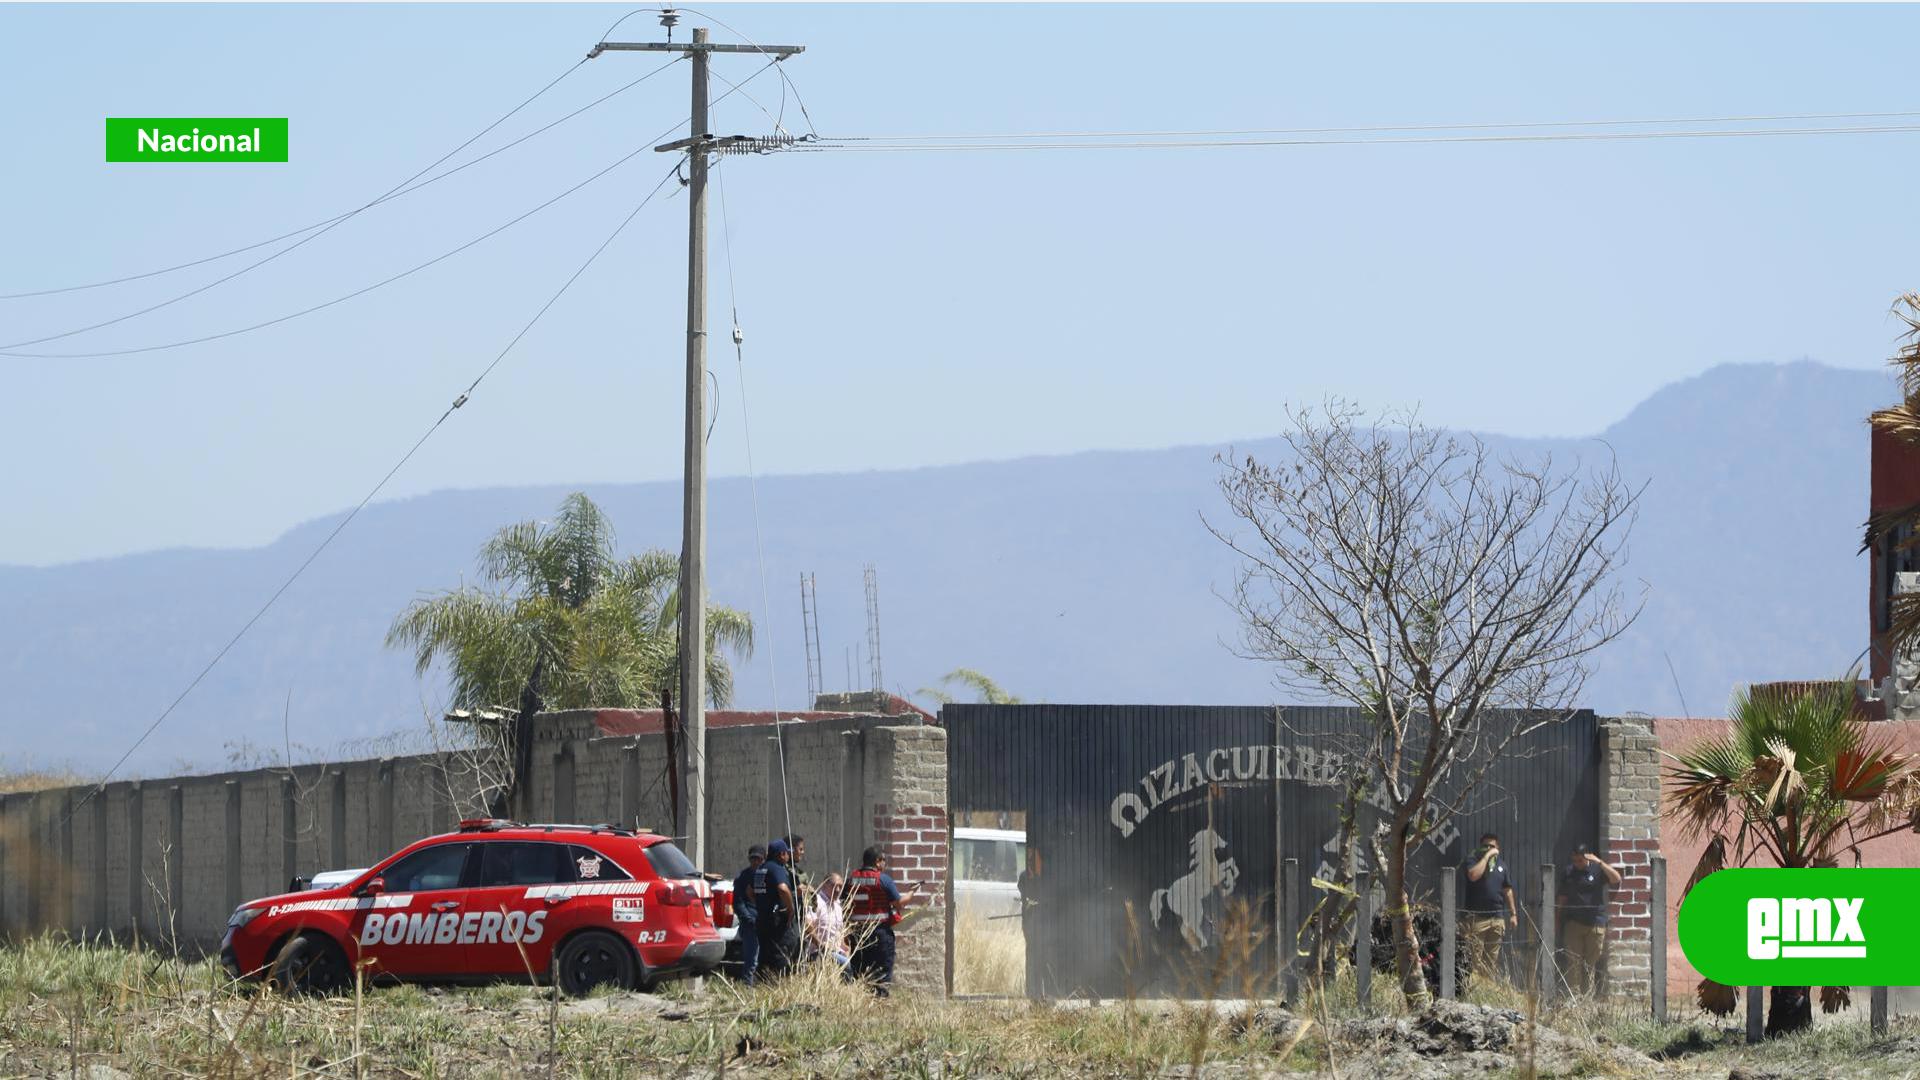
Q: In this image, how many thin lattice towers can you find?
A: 2